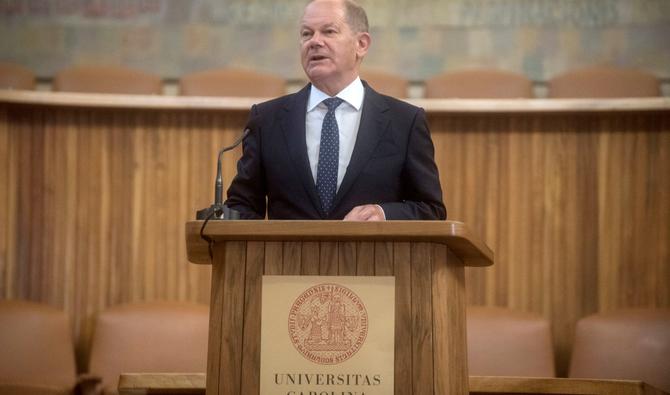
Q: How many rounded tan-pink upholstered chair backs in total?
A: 10